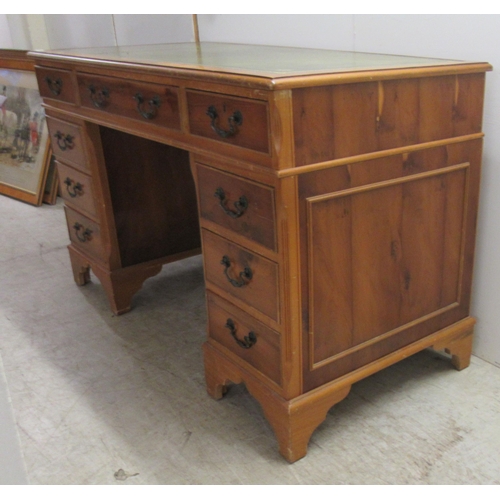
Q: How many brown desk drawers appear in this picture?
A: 9